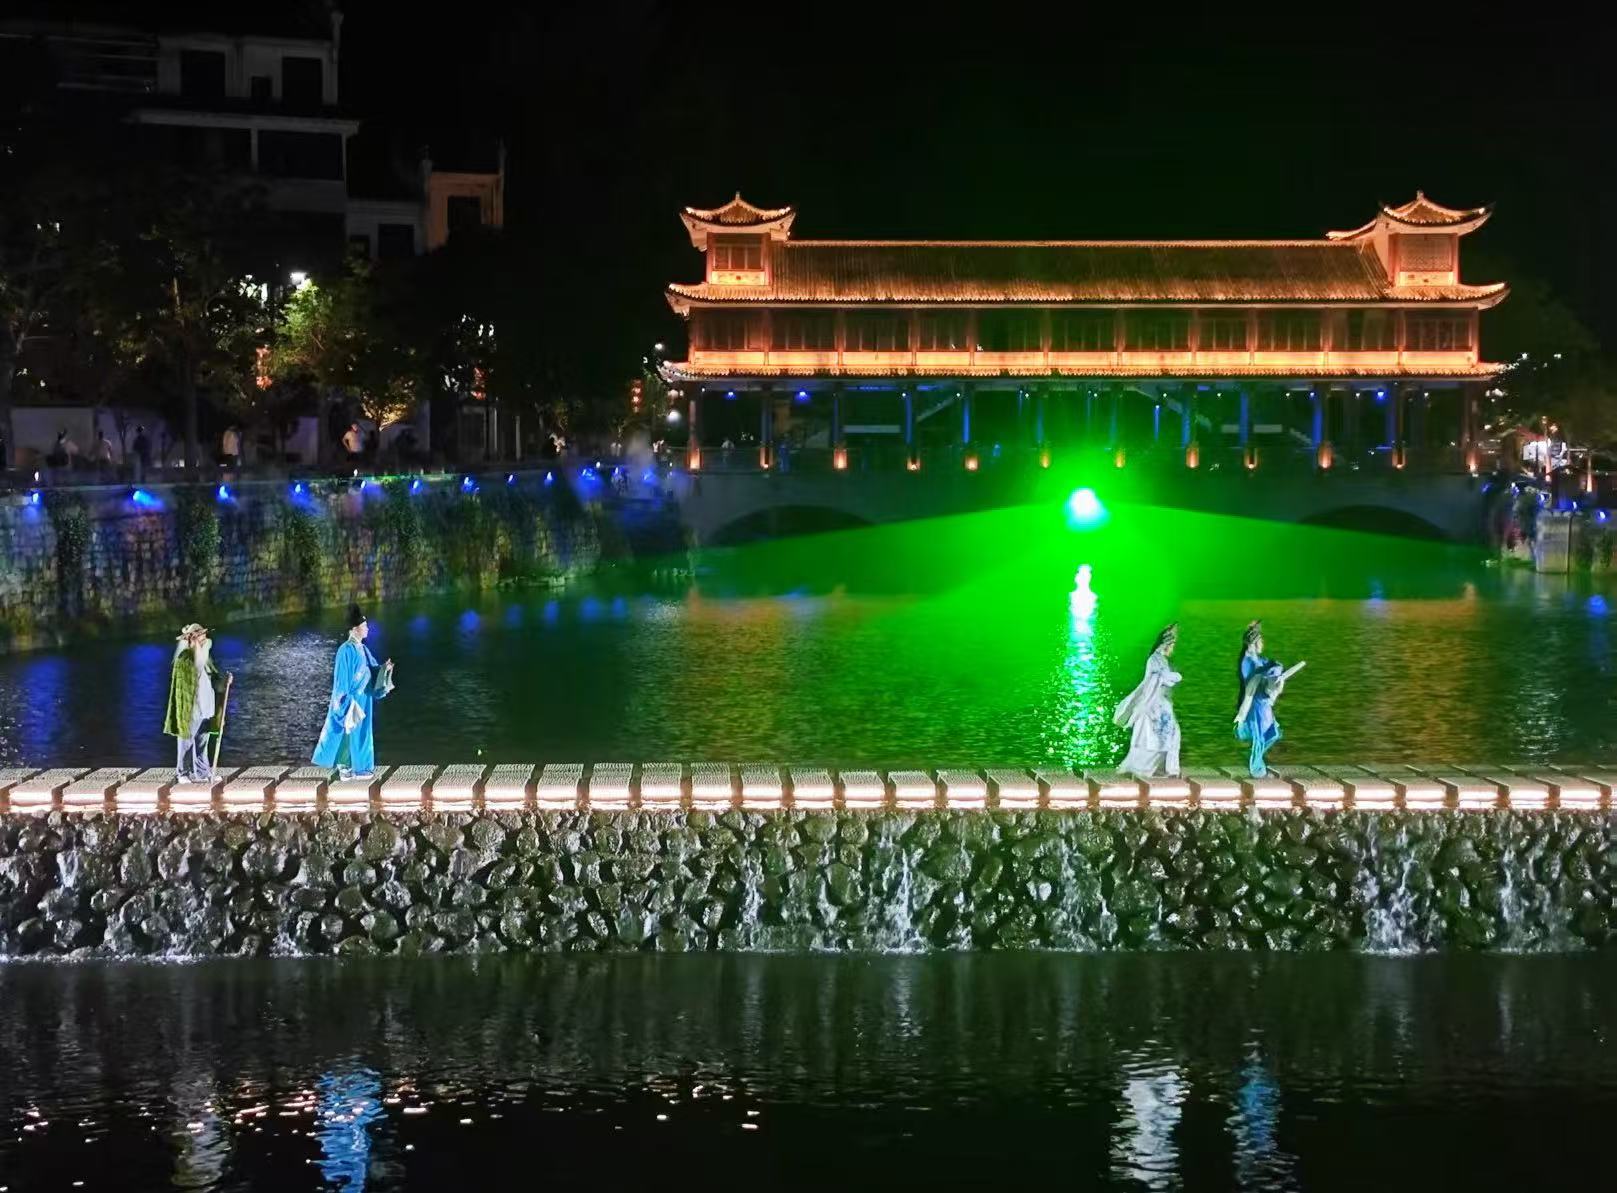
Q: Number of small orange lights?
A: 12